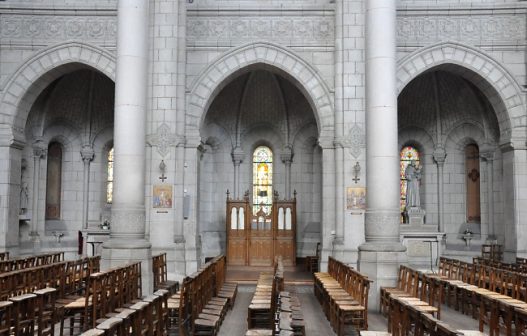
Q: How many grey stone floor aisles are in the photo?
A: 2